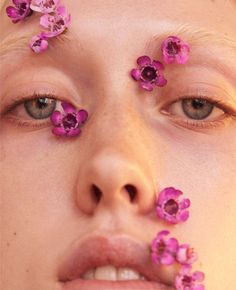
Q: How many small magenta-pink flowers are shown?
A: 11